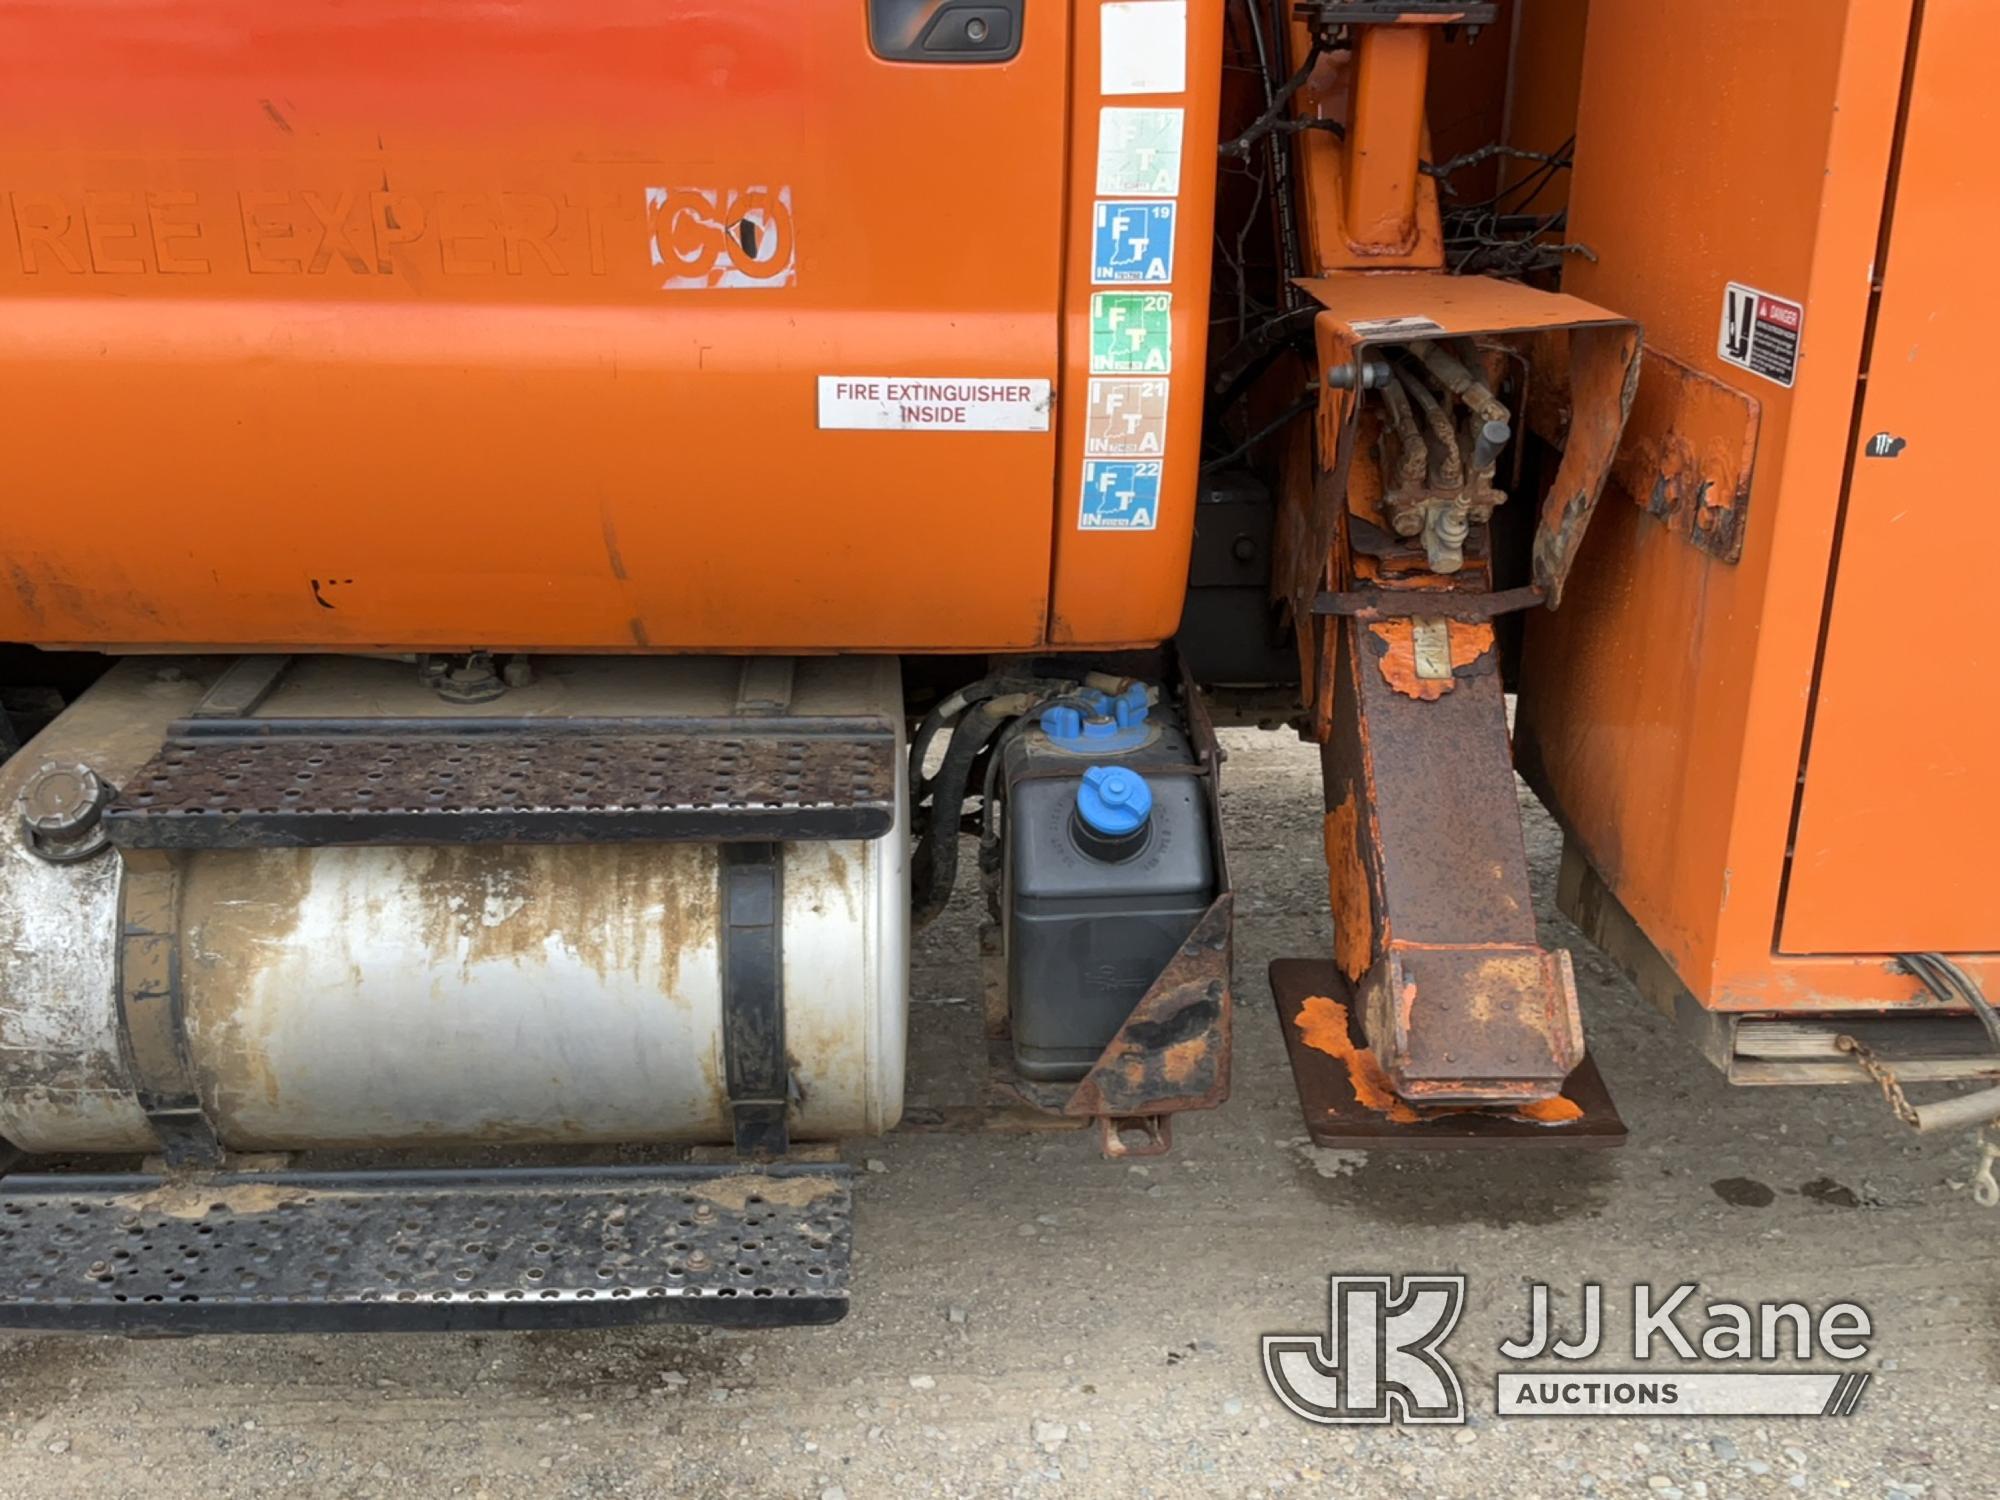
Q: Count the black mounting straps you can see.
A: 2